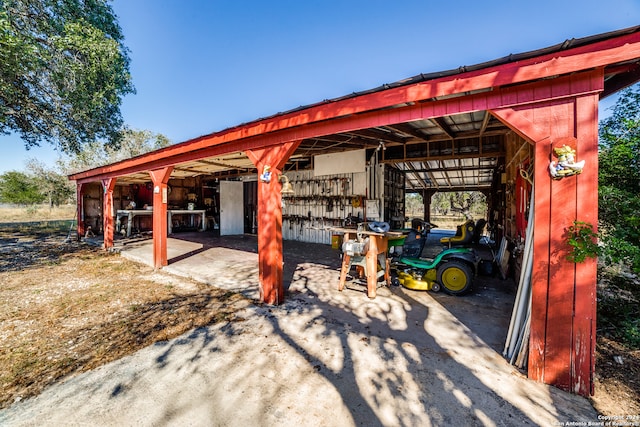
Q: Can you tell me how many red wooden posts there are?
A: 5